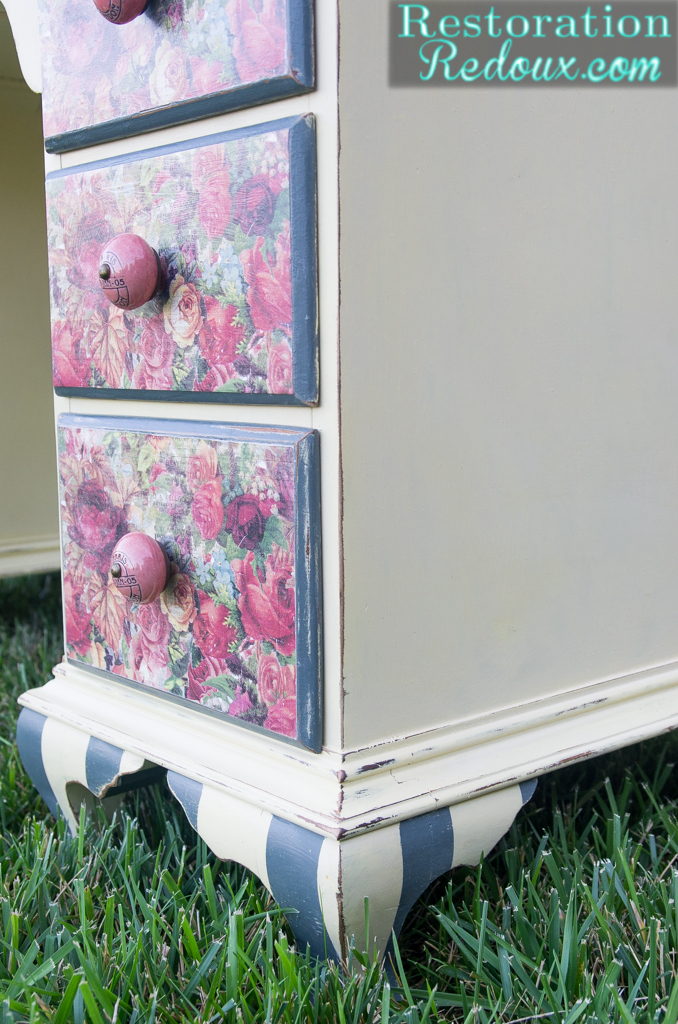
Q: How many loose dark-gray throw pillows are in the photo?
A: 0